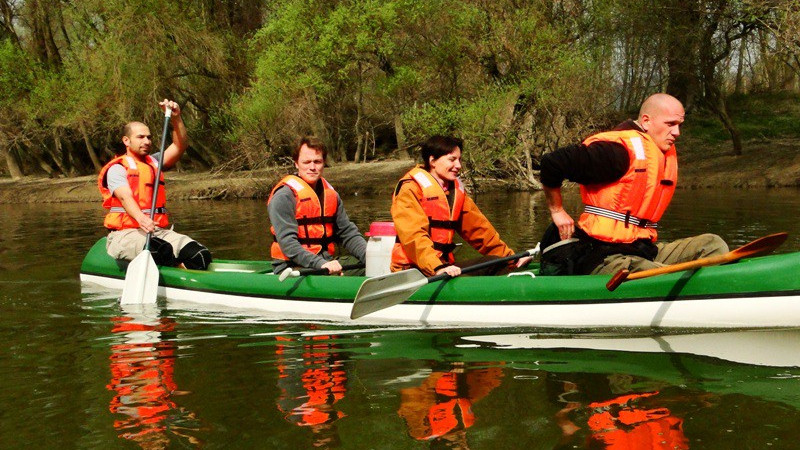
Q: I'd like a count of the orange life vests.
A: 4